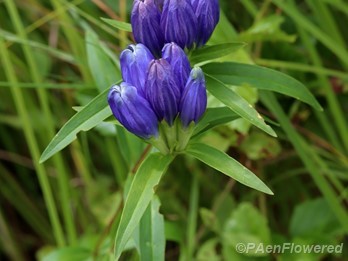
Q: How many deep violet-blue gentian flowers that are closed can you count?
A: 8